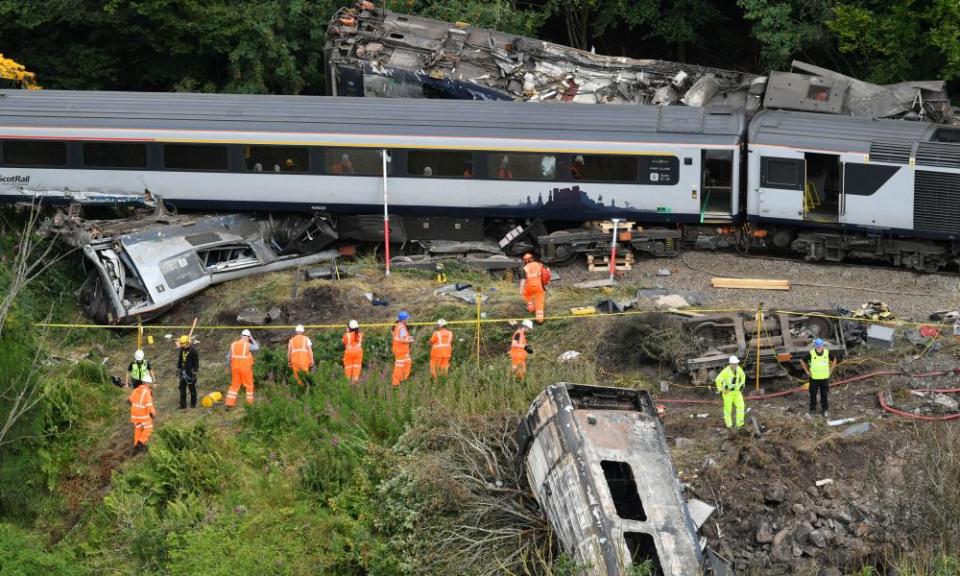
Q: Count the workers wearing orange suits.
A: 8